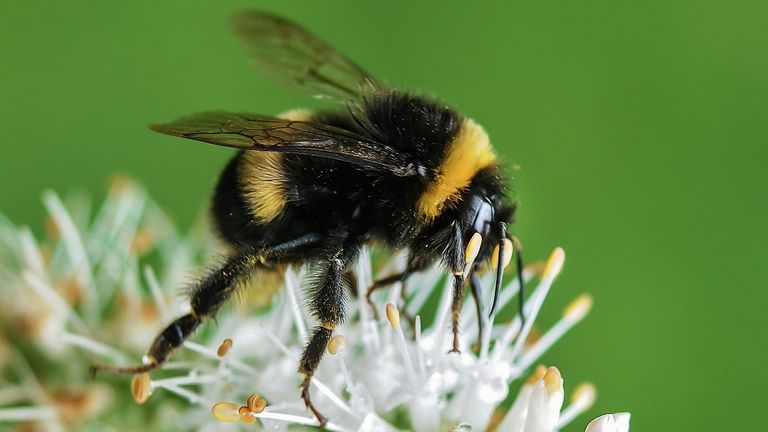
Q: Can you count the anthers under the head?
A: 2